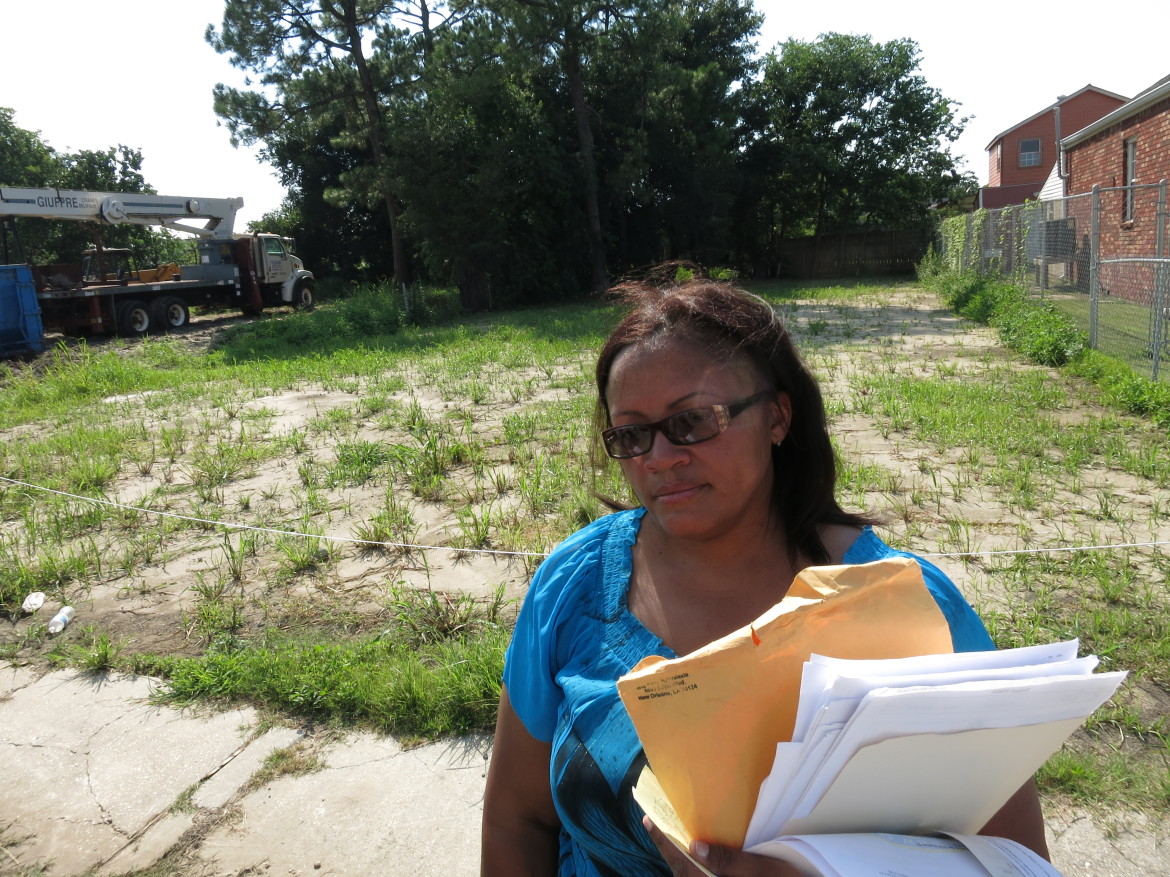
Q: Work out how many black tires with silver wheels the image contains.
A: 3